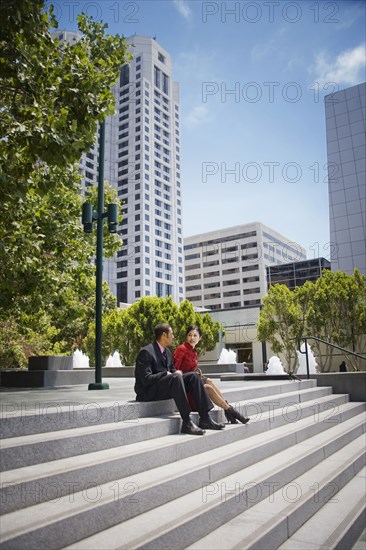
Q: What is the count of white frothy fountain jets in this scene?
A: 5